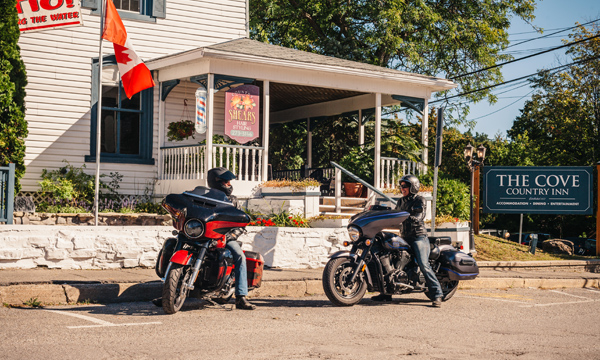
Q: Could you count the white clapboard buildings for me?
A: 1